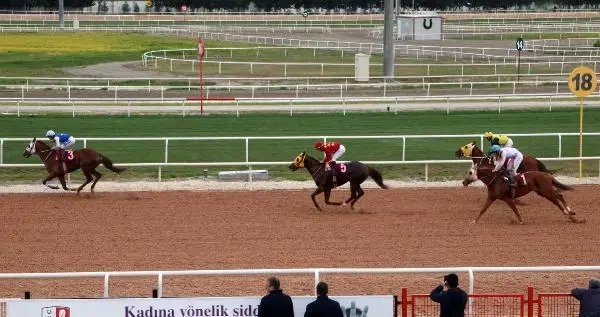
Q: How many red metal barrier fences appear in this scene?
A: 2